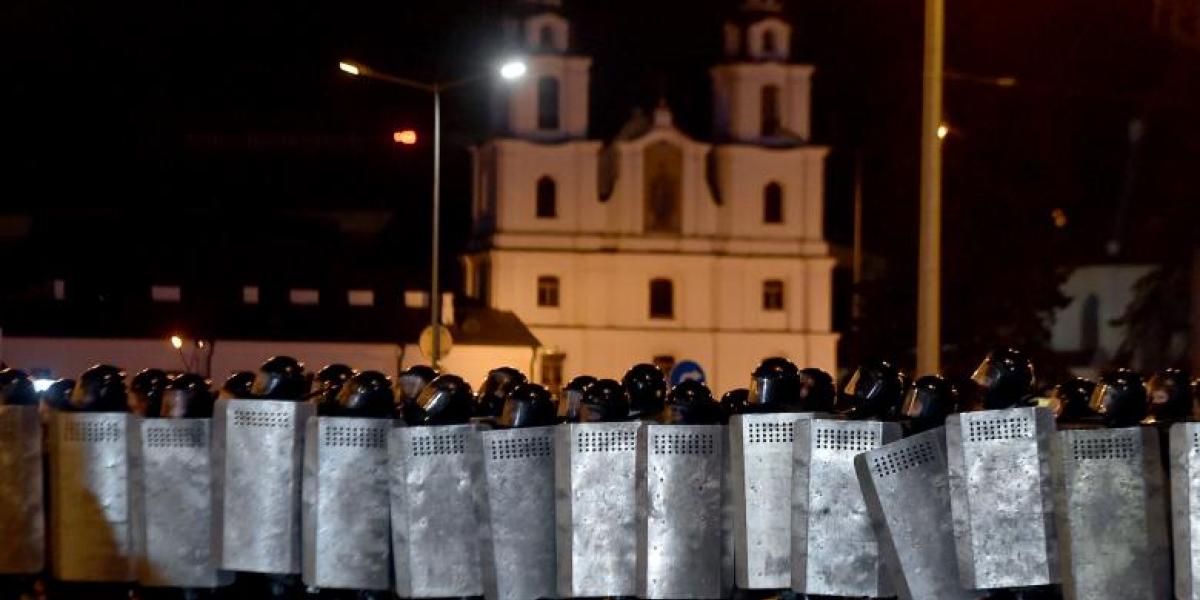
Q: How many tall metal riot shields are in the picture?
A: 15